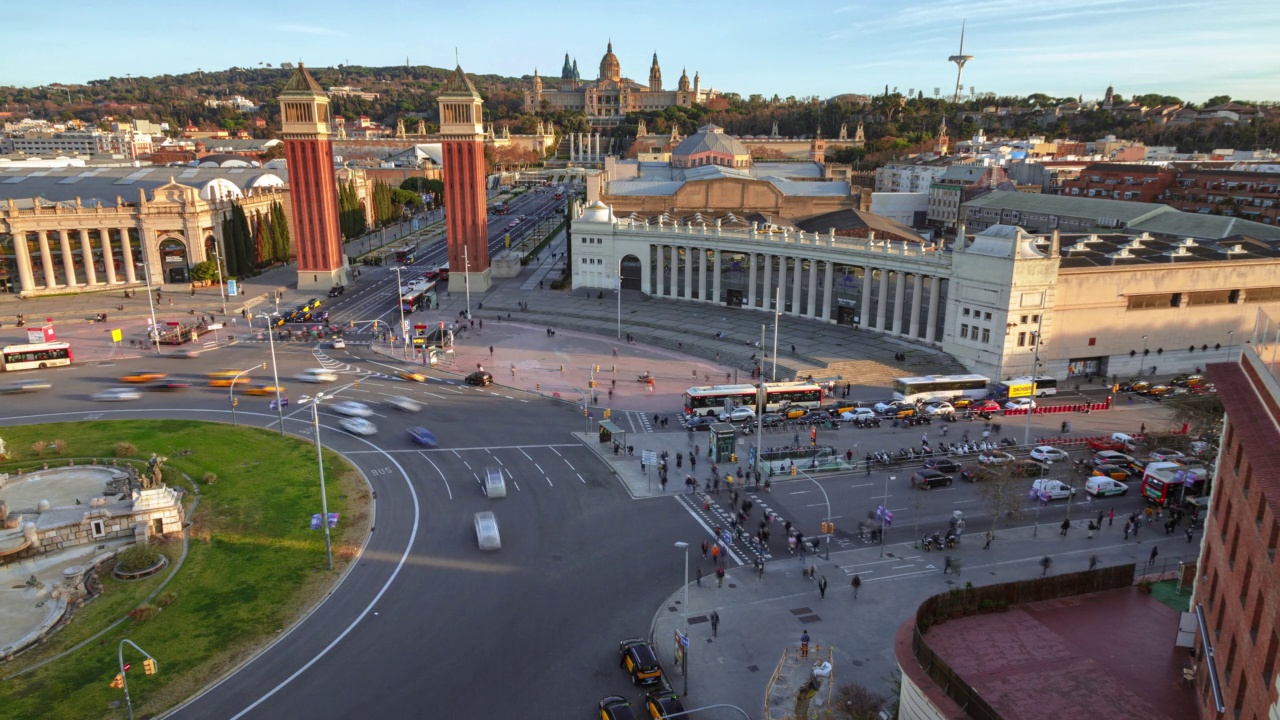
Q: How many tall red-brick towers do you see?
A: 2